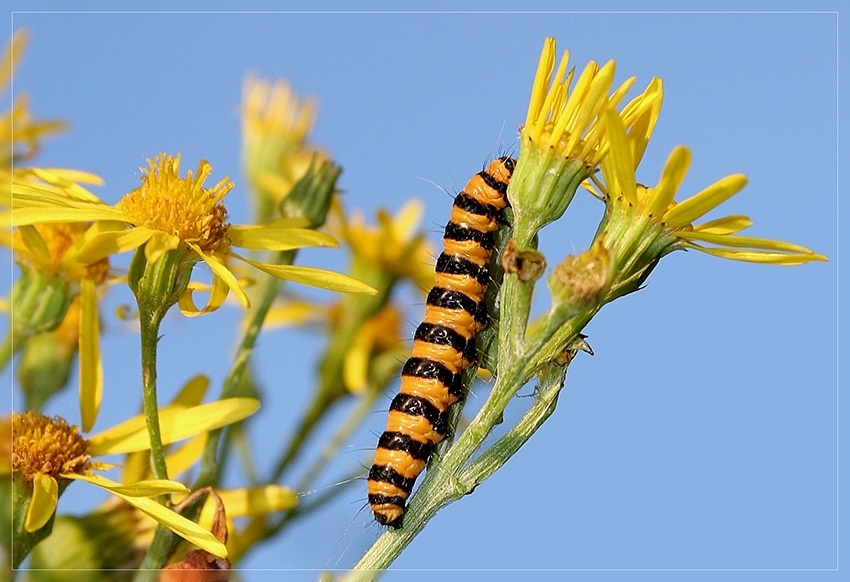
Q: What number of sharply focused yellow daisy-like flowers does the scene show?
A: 4